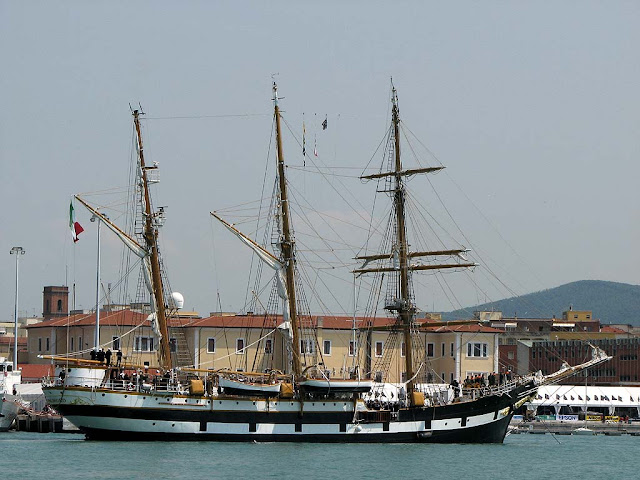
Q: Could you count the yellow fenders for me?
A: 3